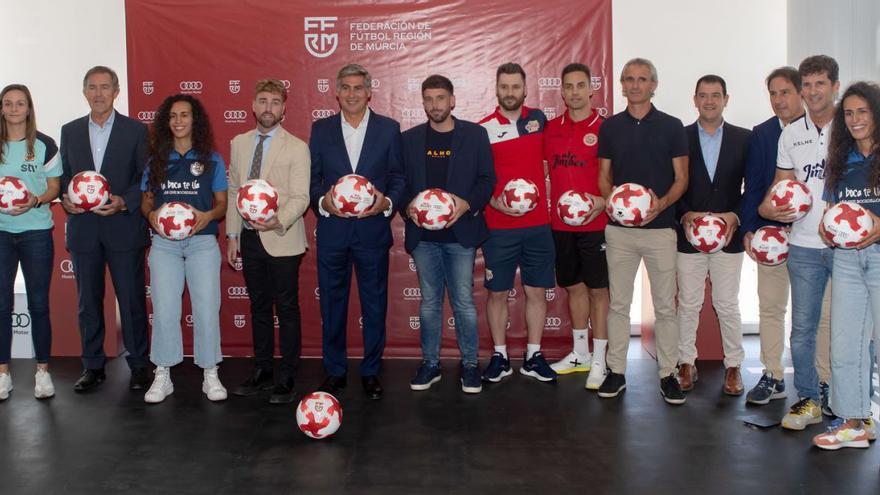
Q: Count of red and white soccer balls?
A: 14